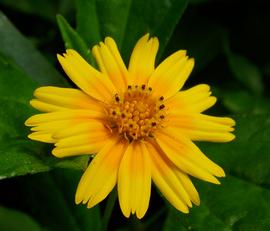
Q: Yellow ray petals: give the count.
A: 13